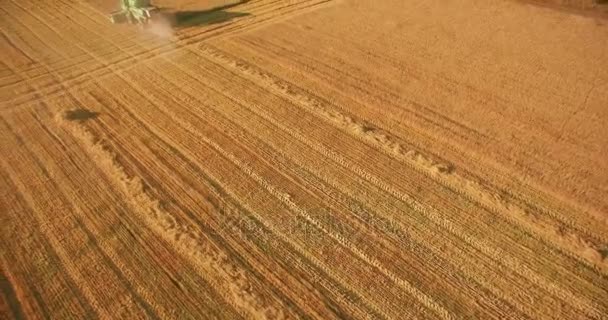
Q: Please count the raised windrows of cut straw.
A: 2